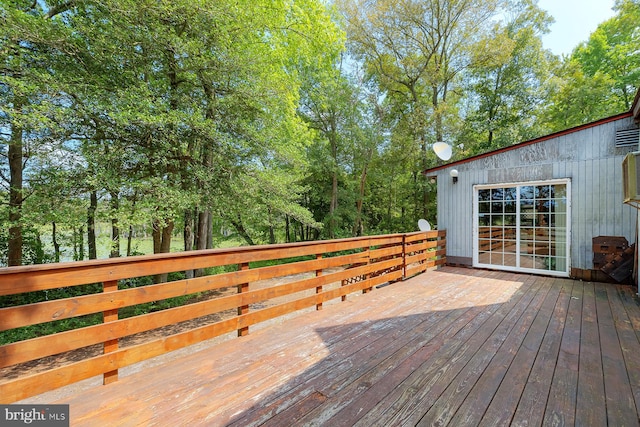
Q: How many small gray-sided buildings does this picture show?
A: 1